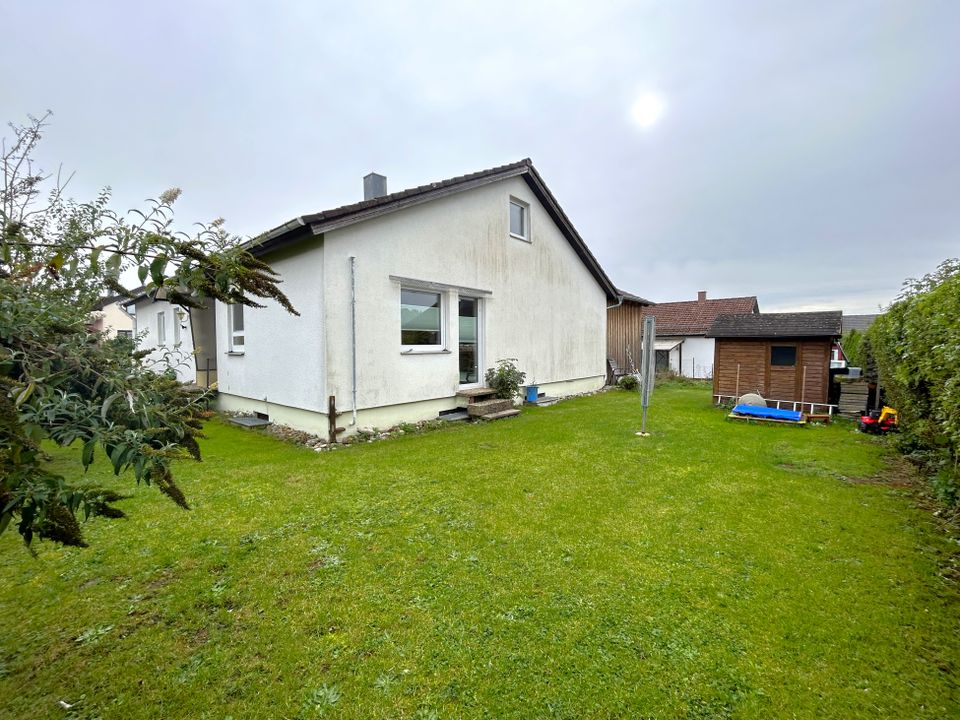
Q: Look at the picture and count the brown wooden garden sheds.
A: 1